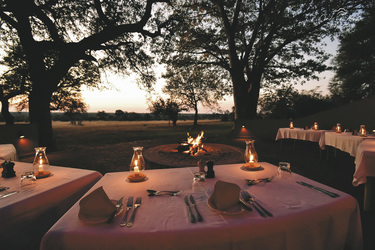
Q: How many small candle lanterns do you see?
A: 7